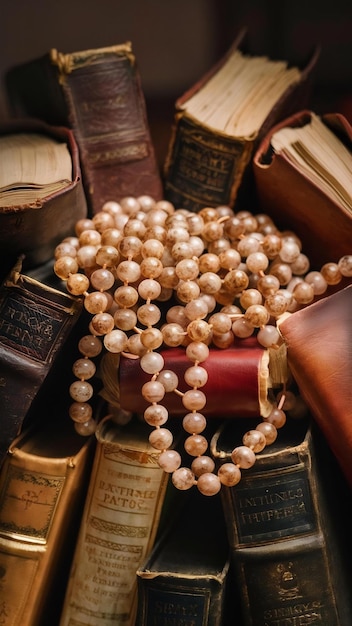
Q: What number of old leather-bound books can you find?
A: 11